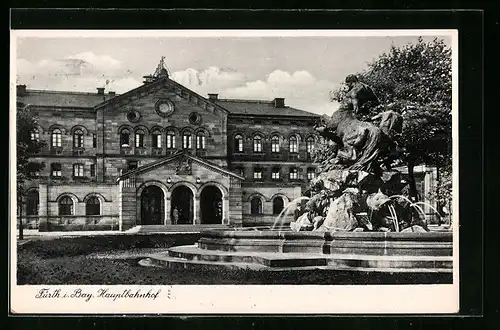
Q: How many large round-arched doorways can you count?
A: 3